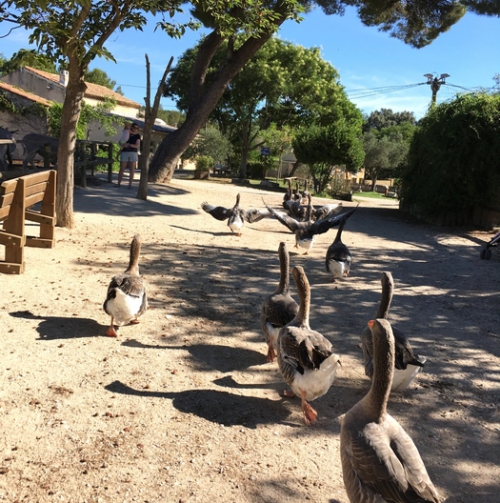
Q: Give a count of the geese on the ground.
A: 12